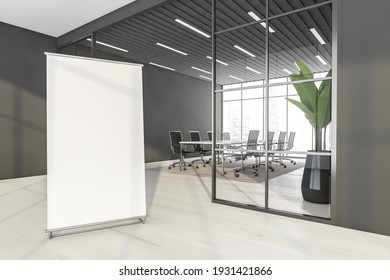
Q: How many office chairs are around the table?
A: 8